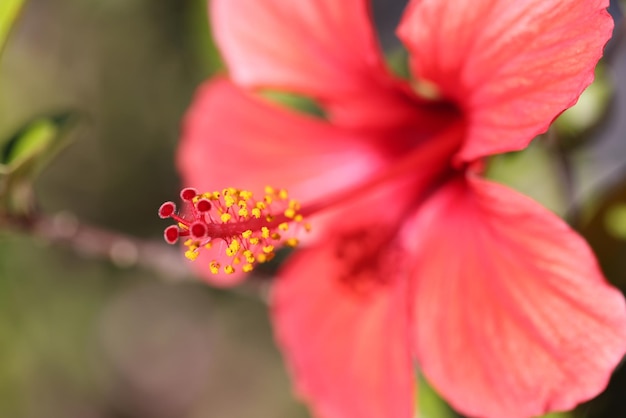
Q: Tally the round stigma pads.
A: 5